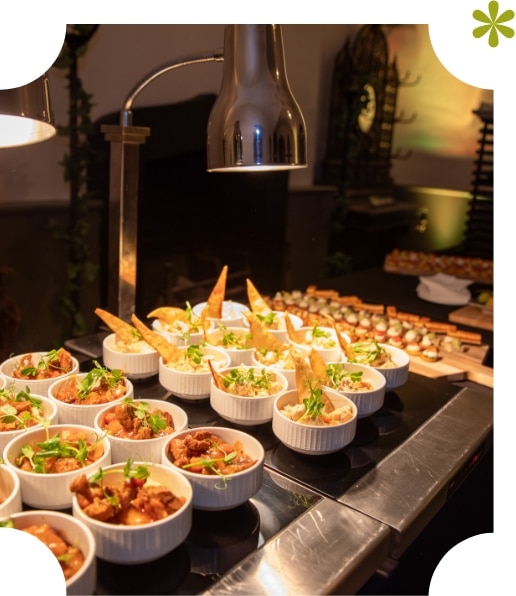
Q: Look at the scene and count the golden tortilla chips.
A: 12